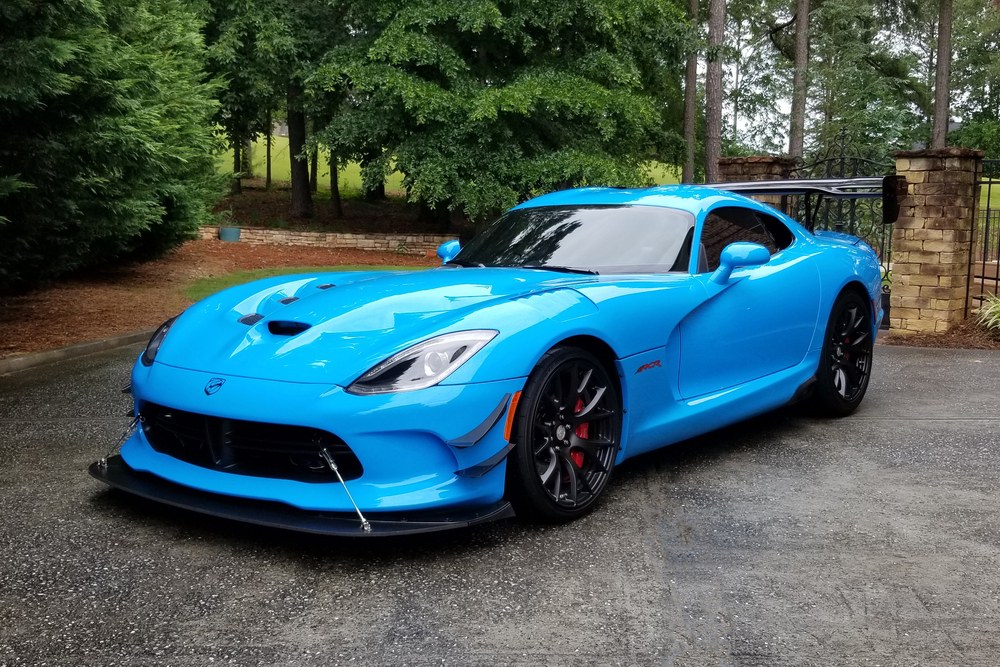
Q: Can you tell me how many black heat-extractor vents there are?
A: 3